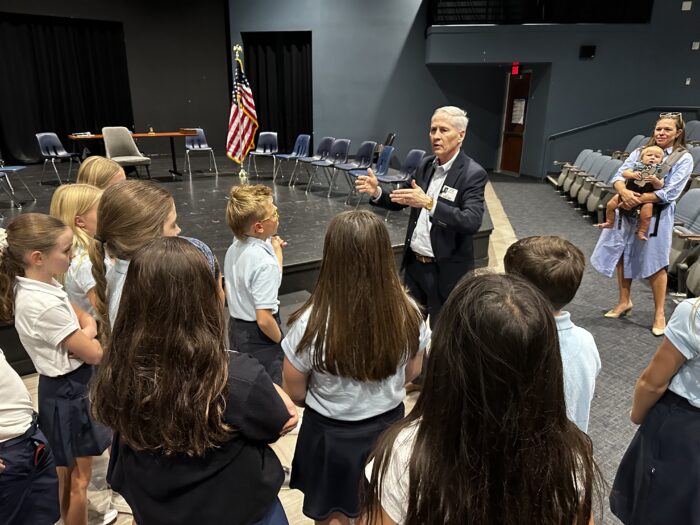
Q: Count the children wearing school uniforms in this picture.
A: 11